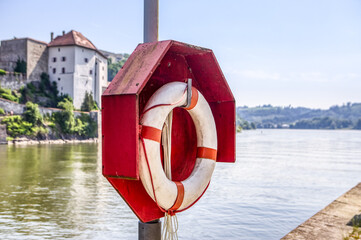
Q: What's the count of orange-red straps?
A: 4